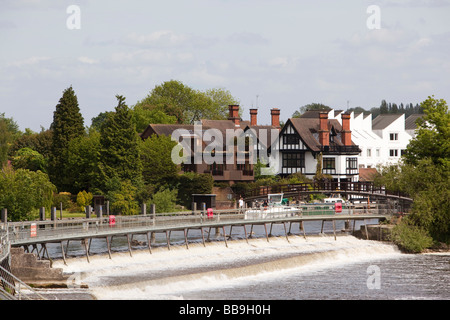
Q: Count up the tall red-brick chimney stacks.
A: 5